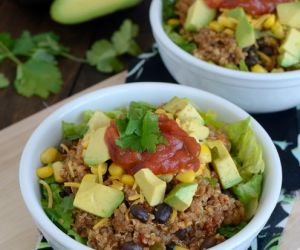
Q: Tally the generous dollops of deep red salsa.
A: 2